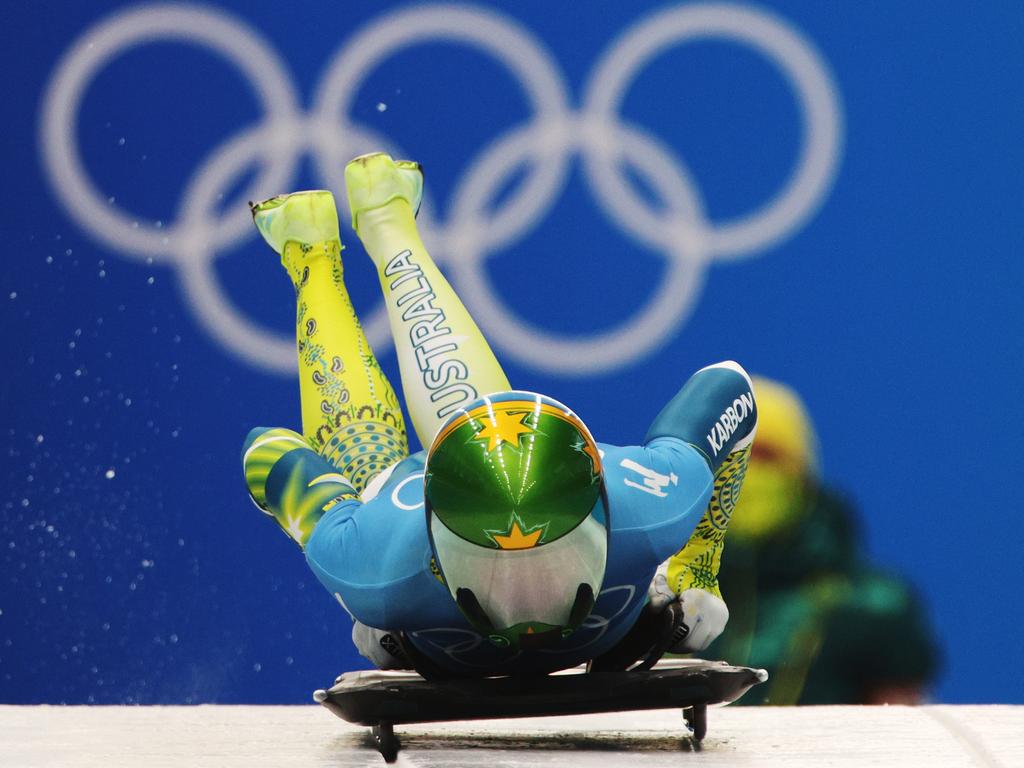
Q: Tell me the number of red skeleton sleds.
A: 0